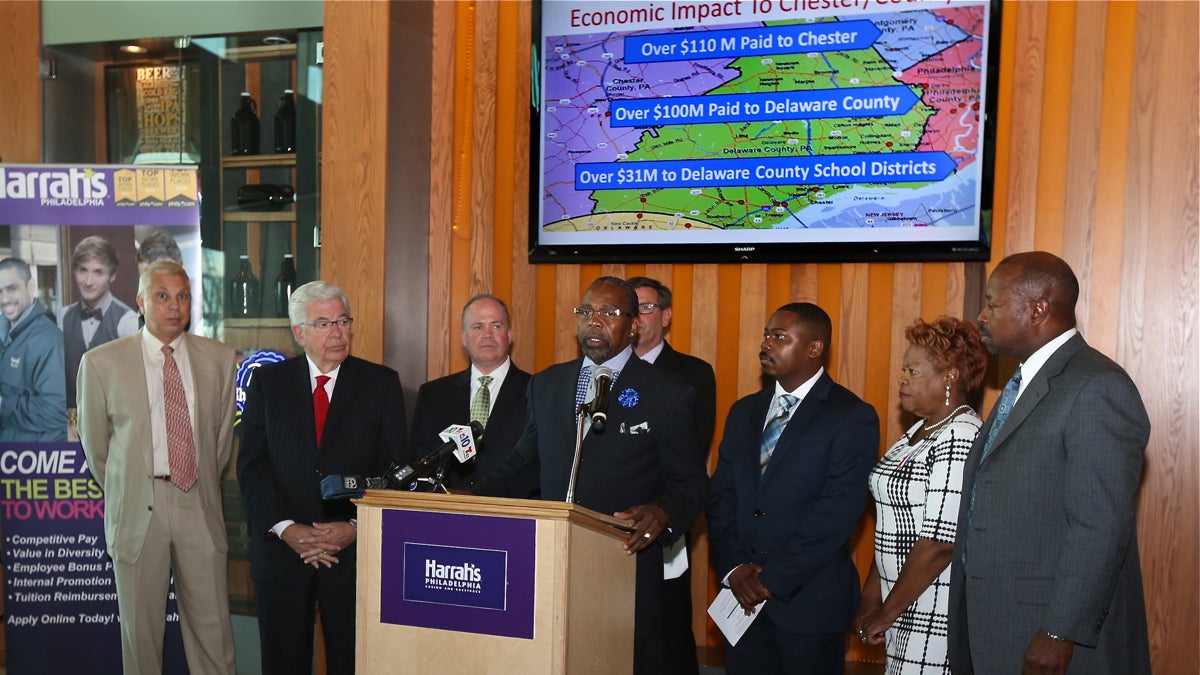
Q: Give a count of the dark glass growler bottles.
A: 5